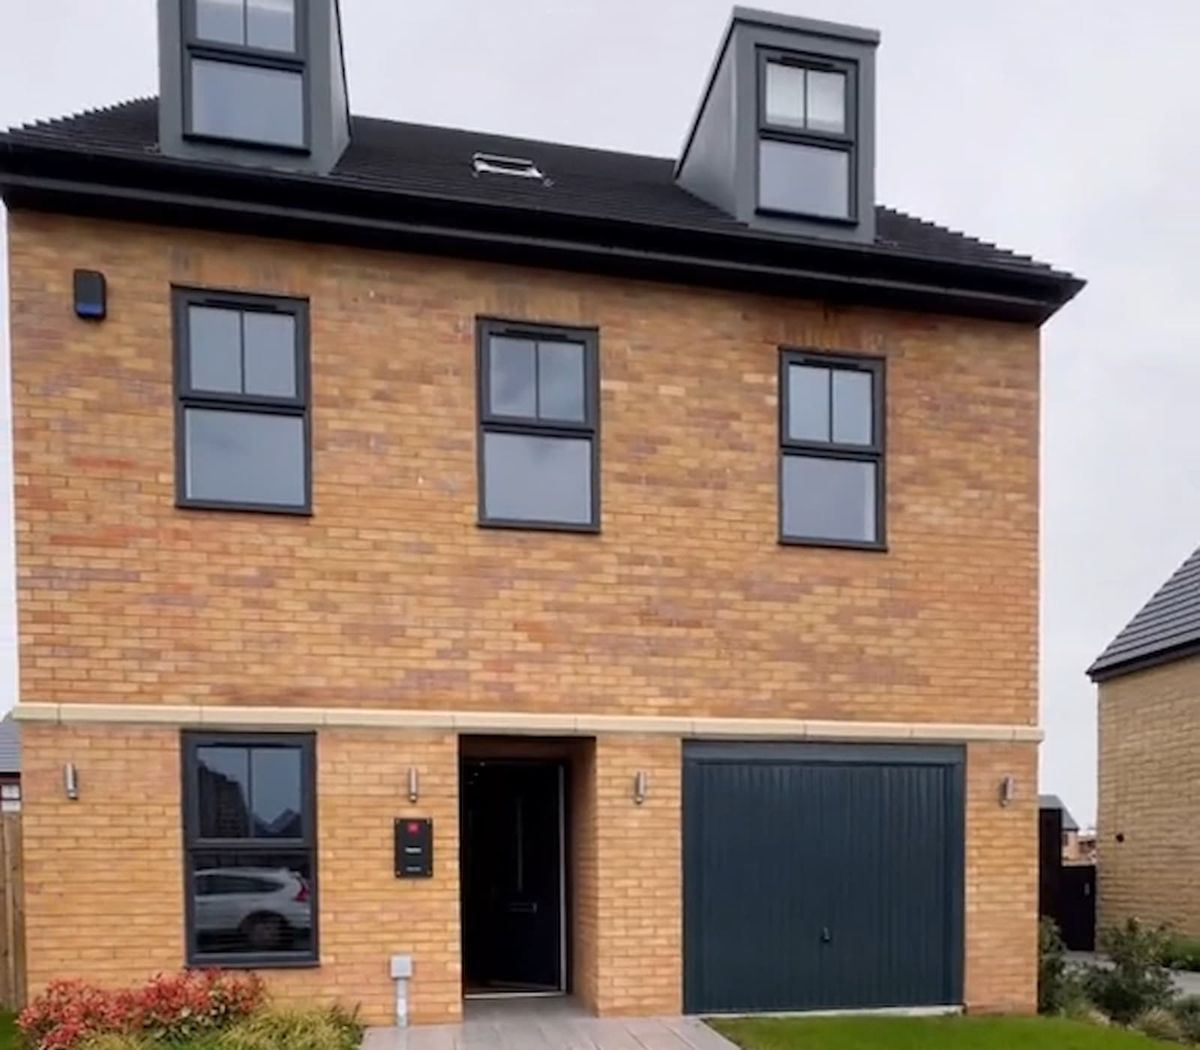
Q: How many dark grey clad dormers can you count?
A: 2